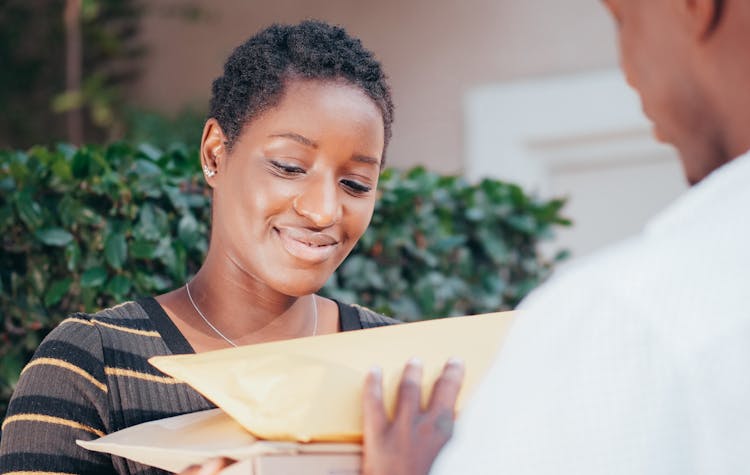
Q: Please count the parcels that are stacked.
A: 3